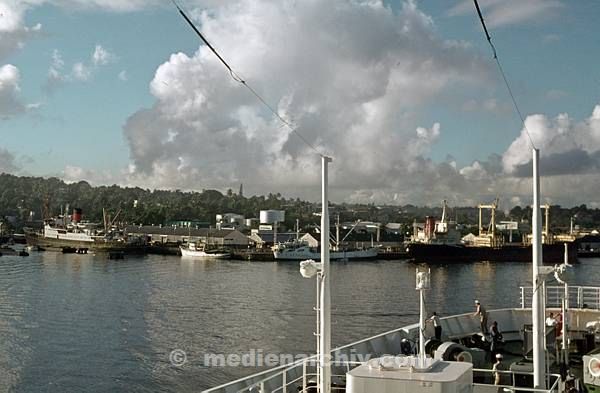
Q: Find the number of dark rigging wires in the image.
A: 2